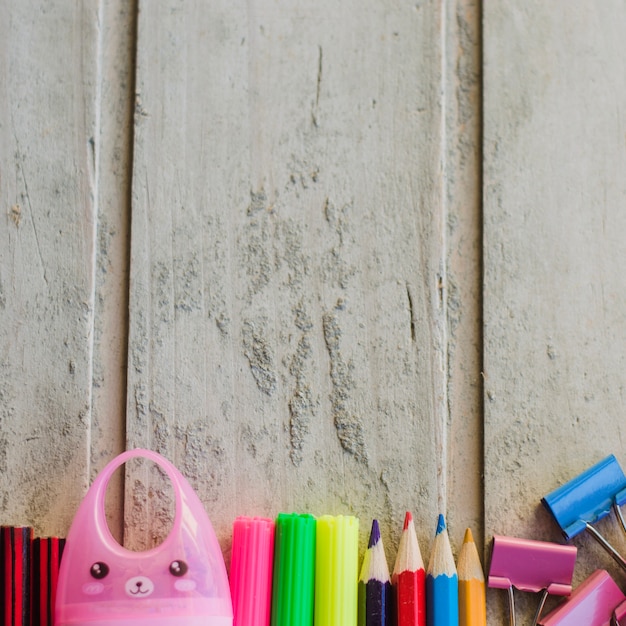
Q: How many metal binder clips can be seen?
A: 3